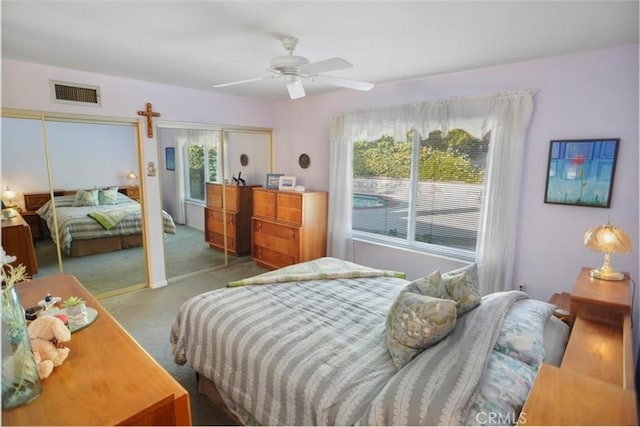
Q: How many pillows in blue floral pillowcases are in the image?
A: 2